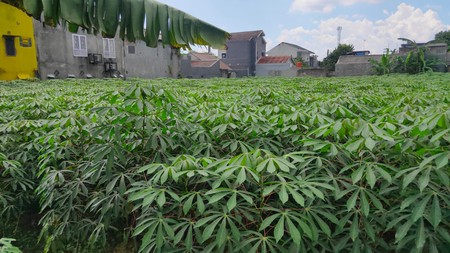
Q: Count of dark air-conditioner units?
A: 2